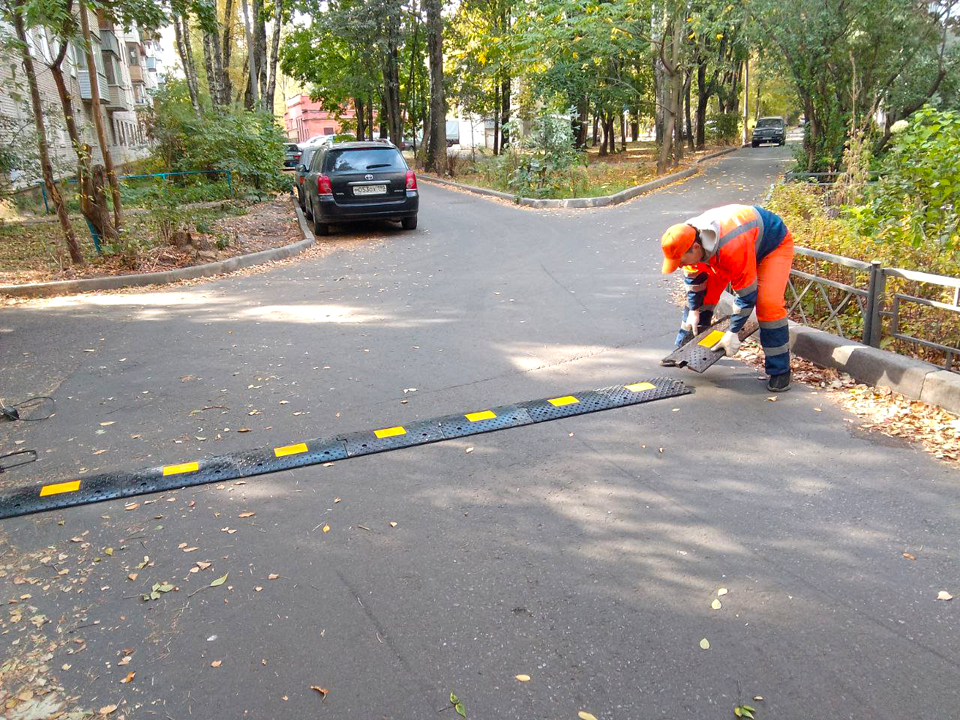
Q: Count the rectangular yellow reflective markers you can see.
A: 8